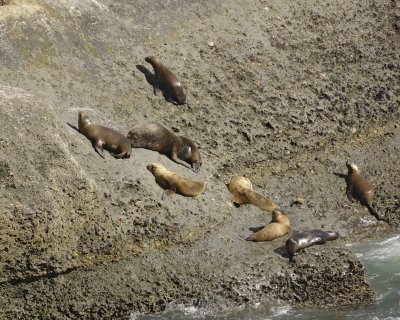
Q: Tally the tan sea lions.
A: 3